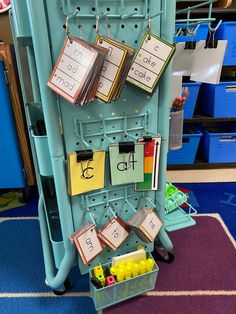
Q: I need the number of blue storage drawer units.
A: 6